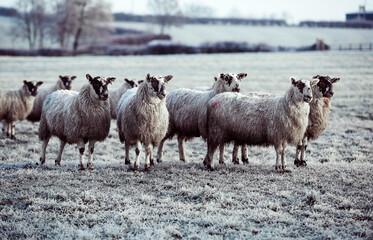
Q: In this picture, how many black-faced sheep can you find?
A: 8